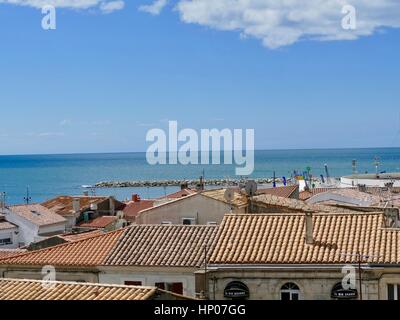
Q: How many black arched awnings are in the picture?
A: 2